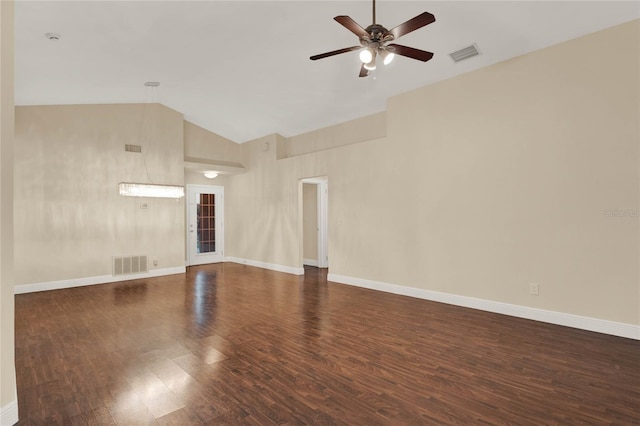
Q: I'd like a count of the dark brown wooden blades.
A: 5